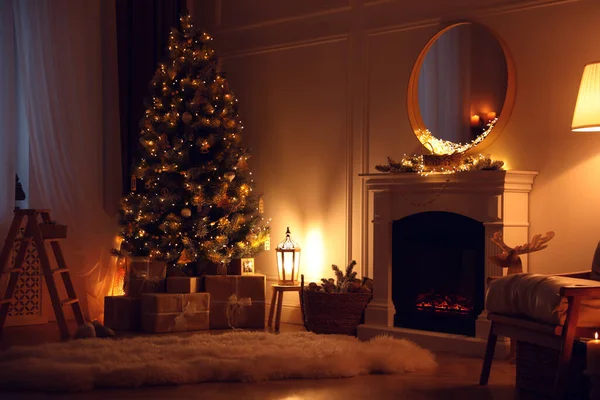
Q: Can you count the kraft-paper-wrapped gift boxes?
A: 5